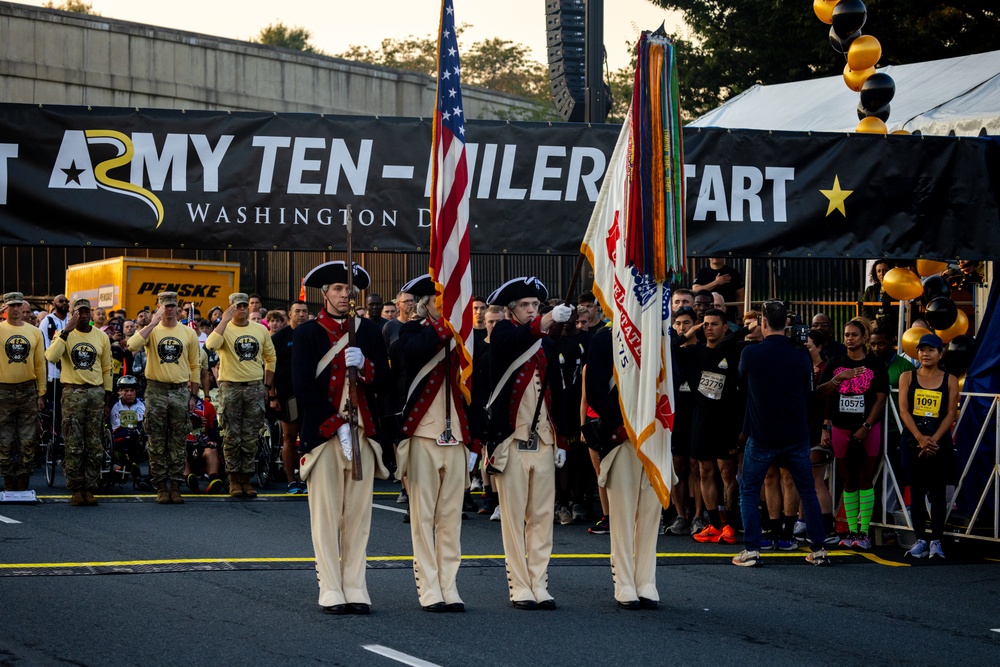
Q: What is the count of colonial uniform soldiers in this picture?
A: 4